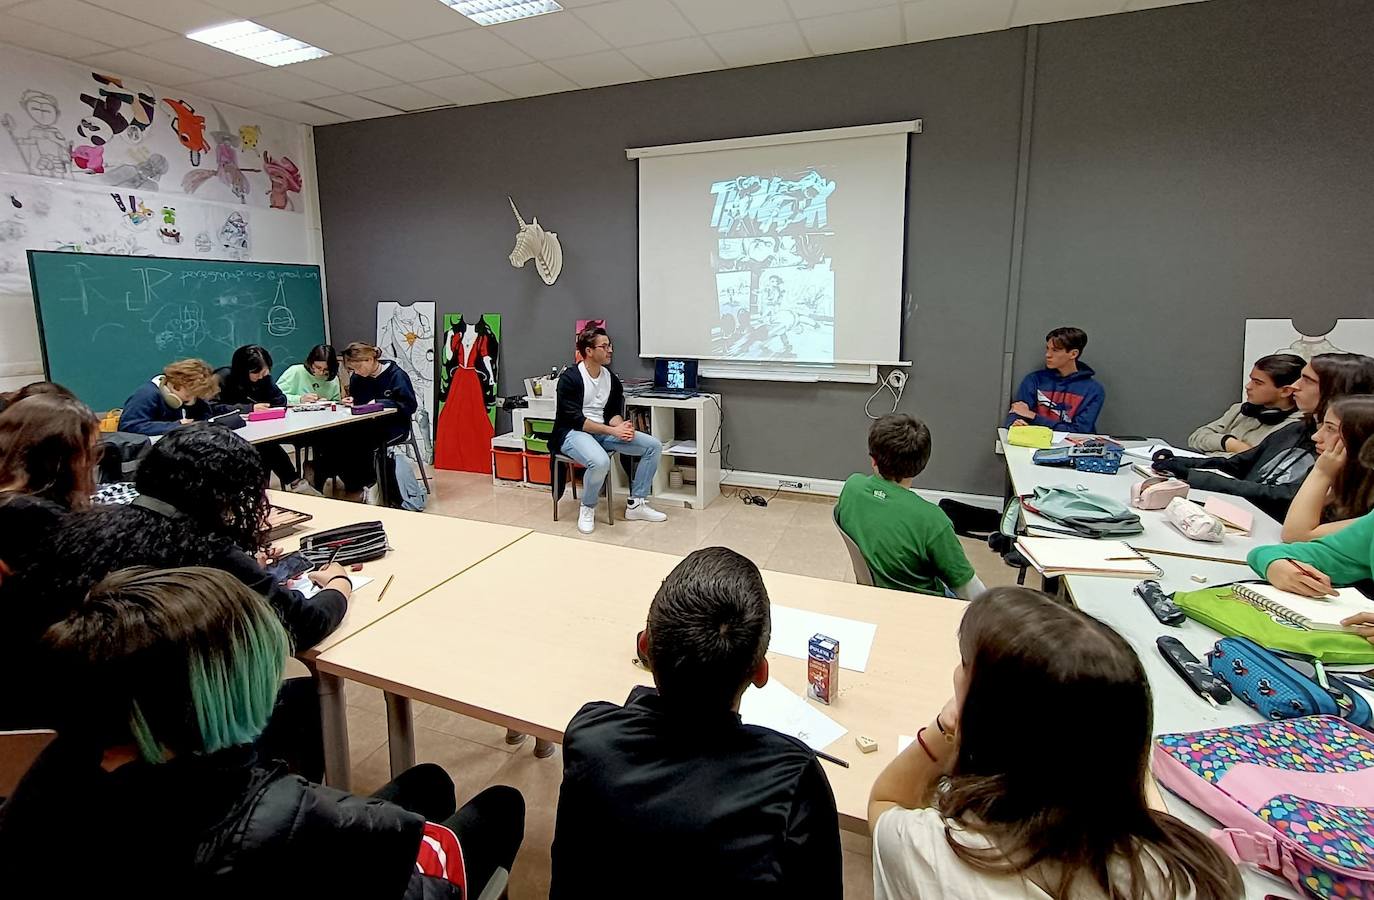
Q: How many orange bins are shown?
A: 2